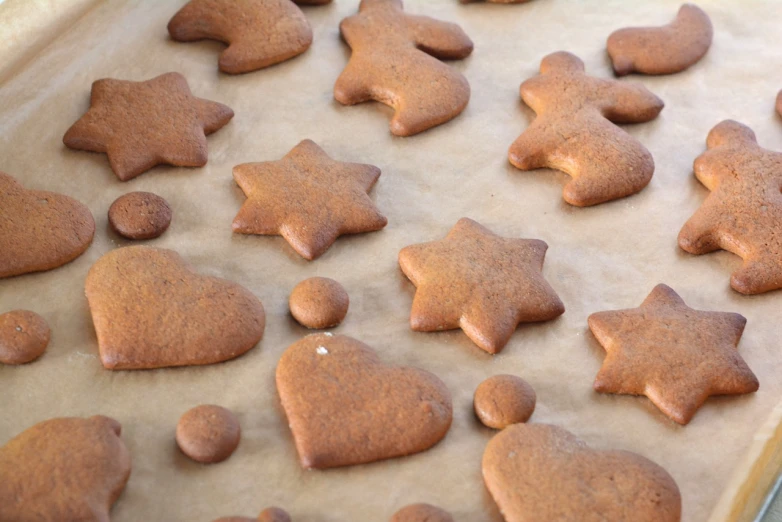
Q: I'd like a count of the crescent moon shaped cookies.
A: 1